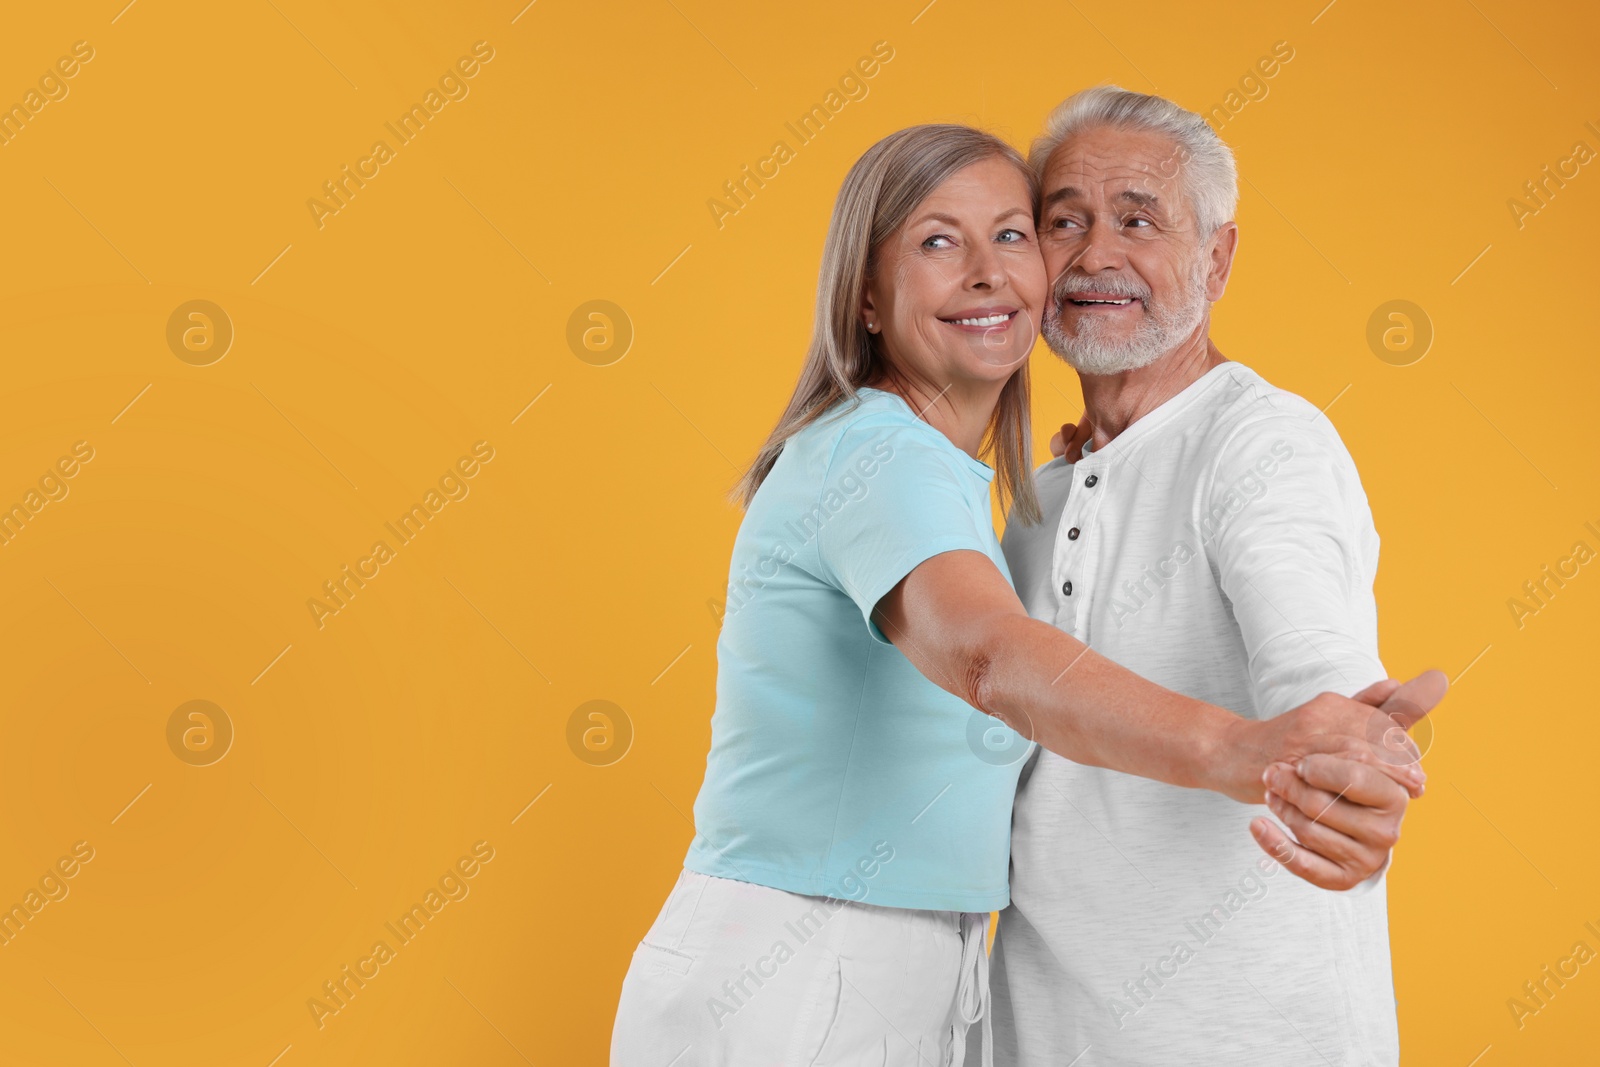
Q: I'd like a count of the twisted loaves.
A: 0